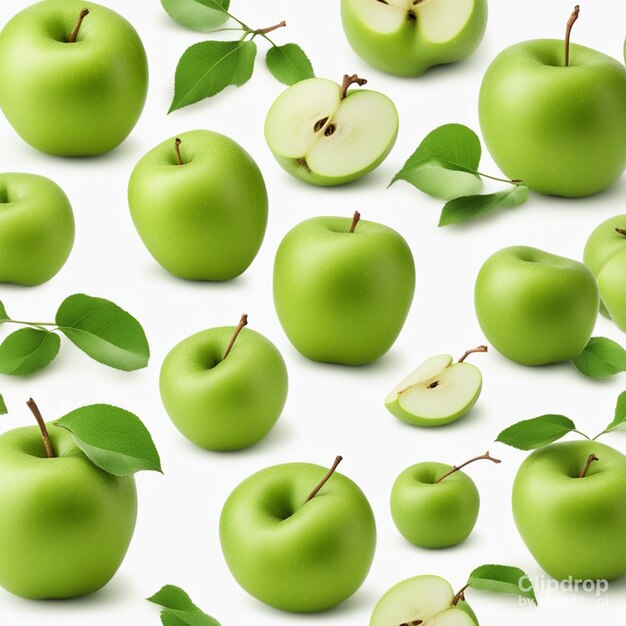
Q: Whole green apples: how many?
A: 12